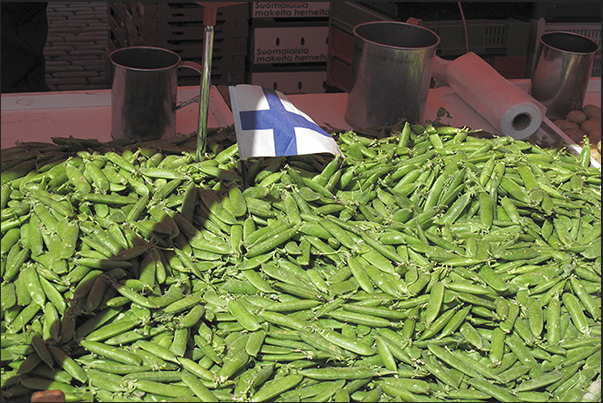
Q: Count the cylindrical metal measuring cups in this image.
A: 3